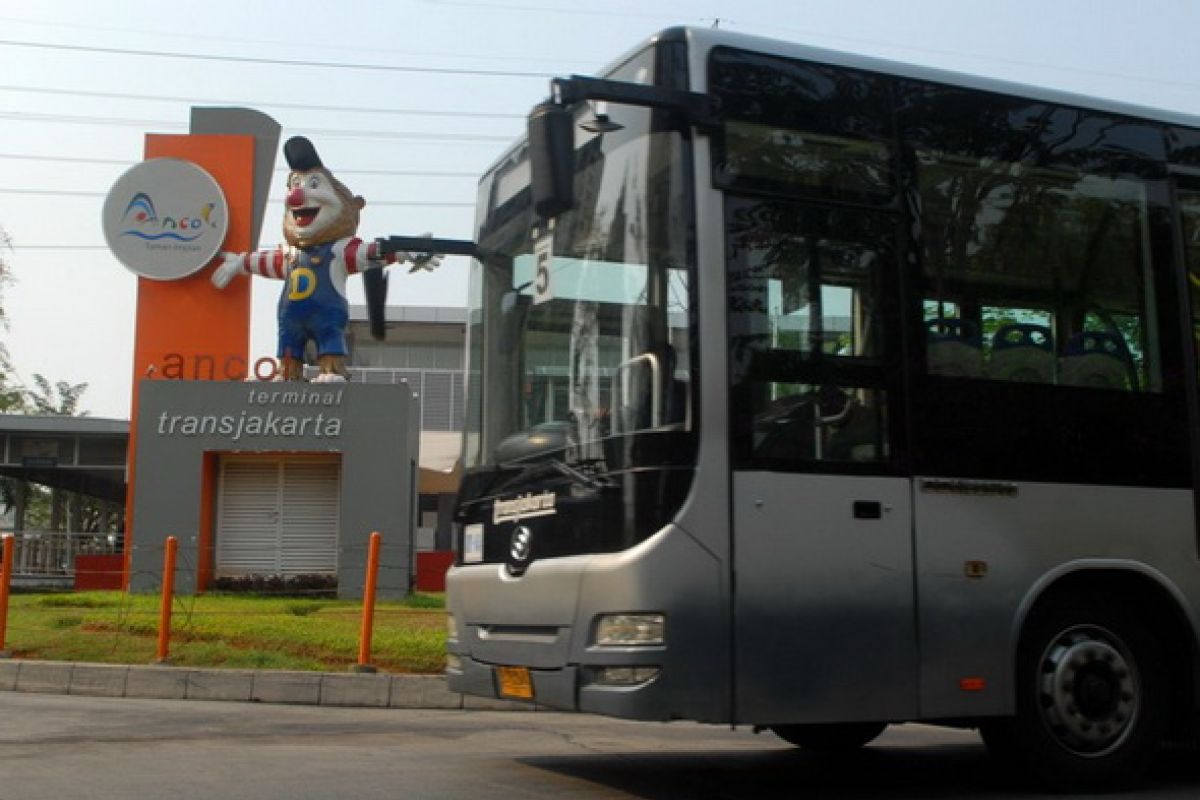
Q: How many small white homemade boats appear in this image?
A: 0